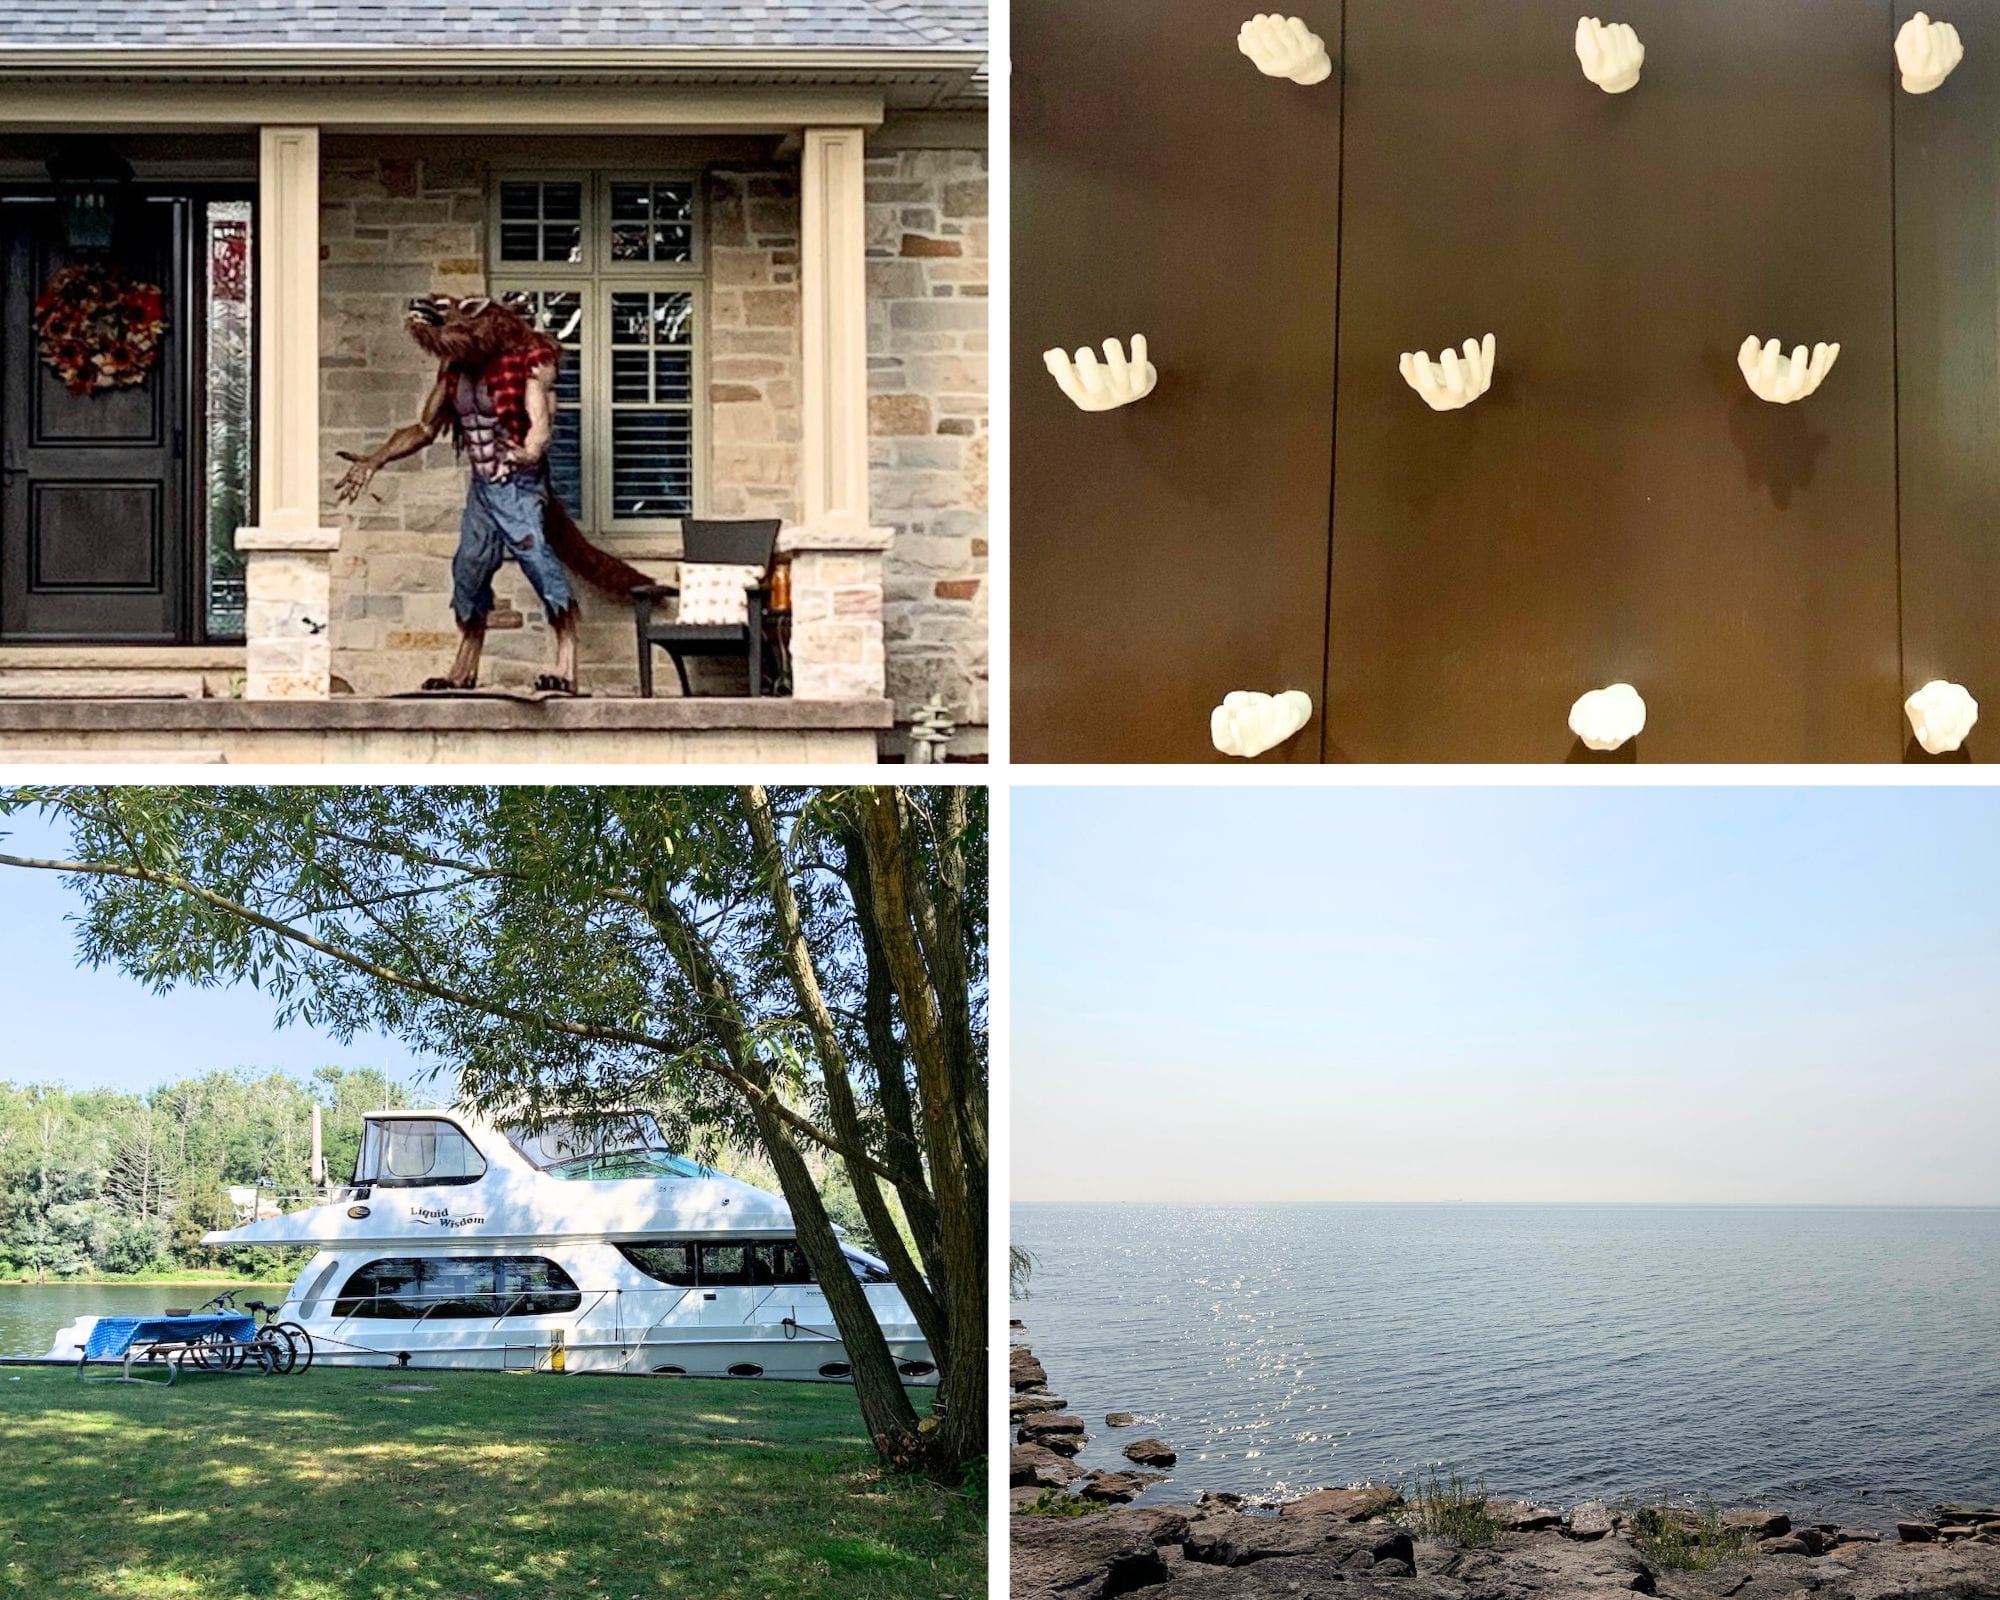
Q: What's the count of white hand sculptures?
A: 9